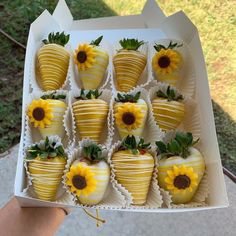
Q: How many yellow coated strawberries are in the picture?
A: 6